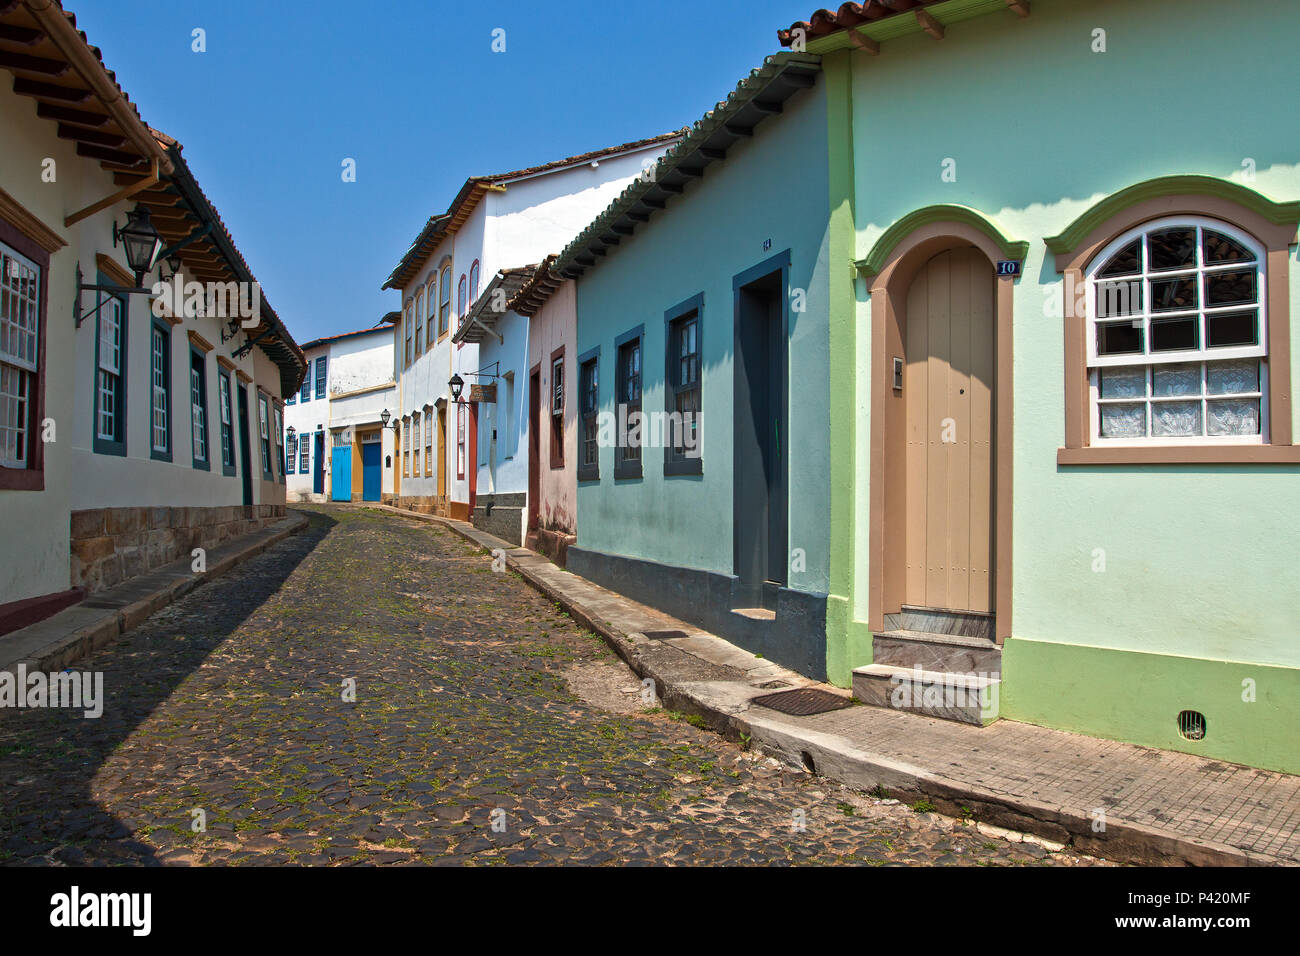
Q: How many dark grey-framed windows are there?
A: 3